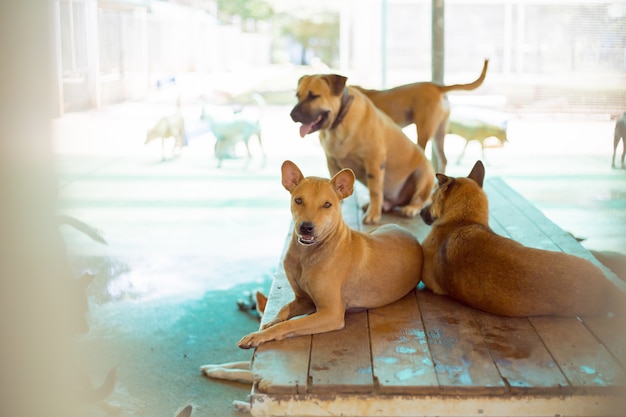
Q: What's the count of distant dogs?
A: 4